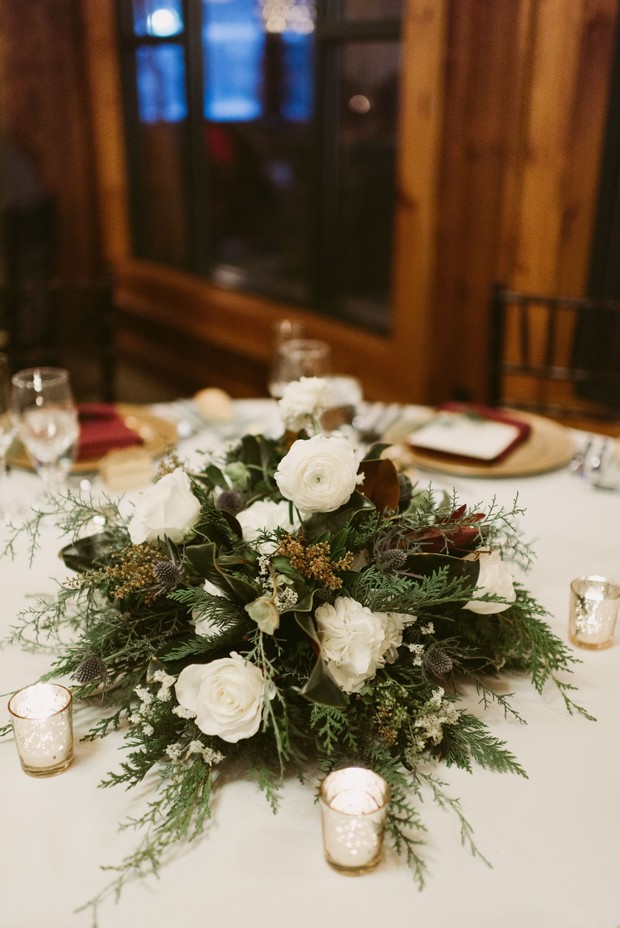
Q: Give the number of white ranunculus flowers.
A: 1